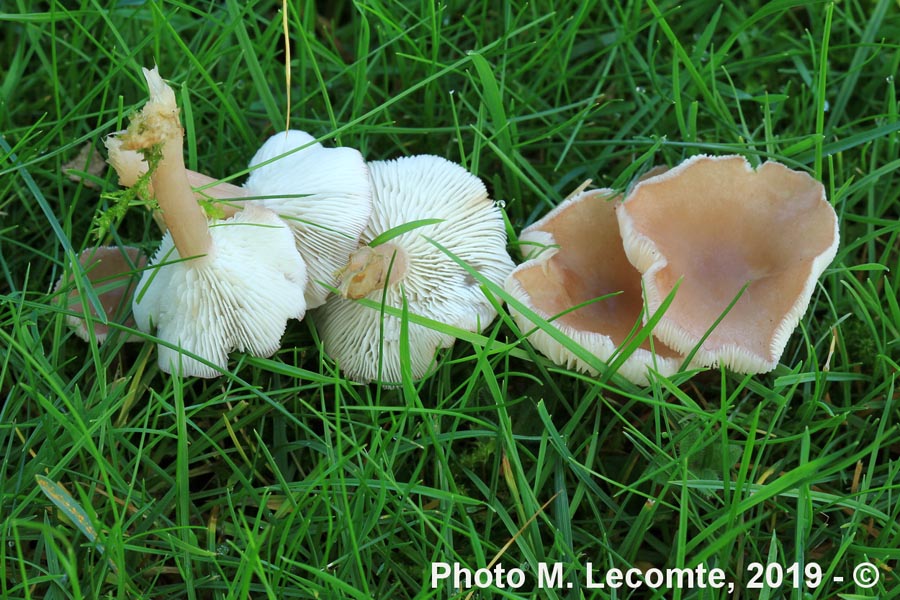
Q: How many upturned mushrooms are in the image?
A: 3